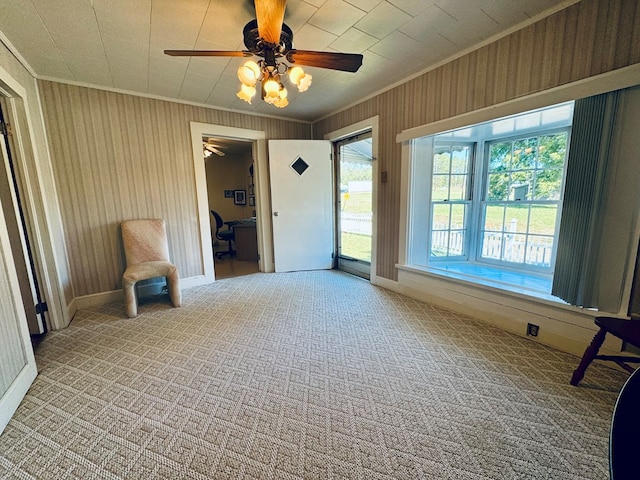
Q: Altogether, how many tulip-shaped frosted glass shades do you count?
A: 5